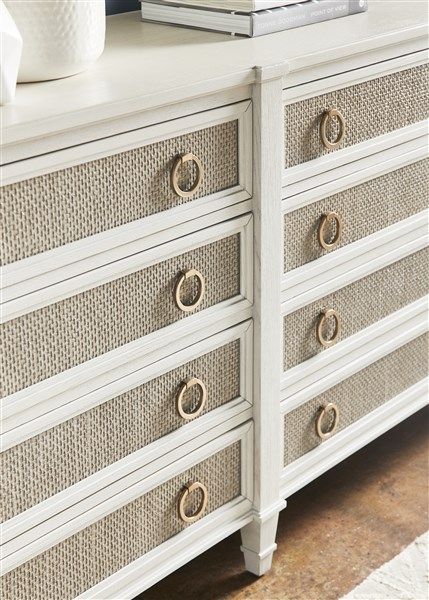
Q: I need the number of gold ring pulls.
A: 8